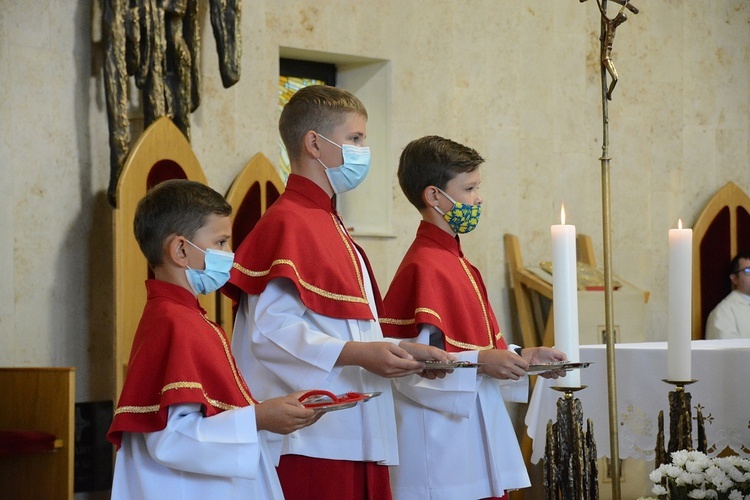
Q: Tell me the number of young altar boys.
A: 3